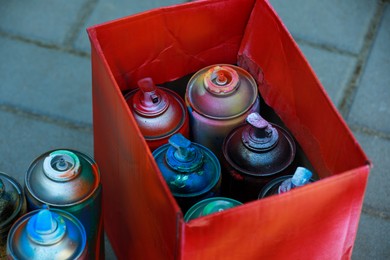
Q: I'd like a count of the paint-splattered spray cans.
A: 9